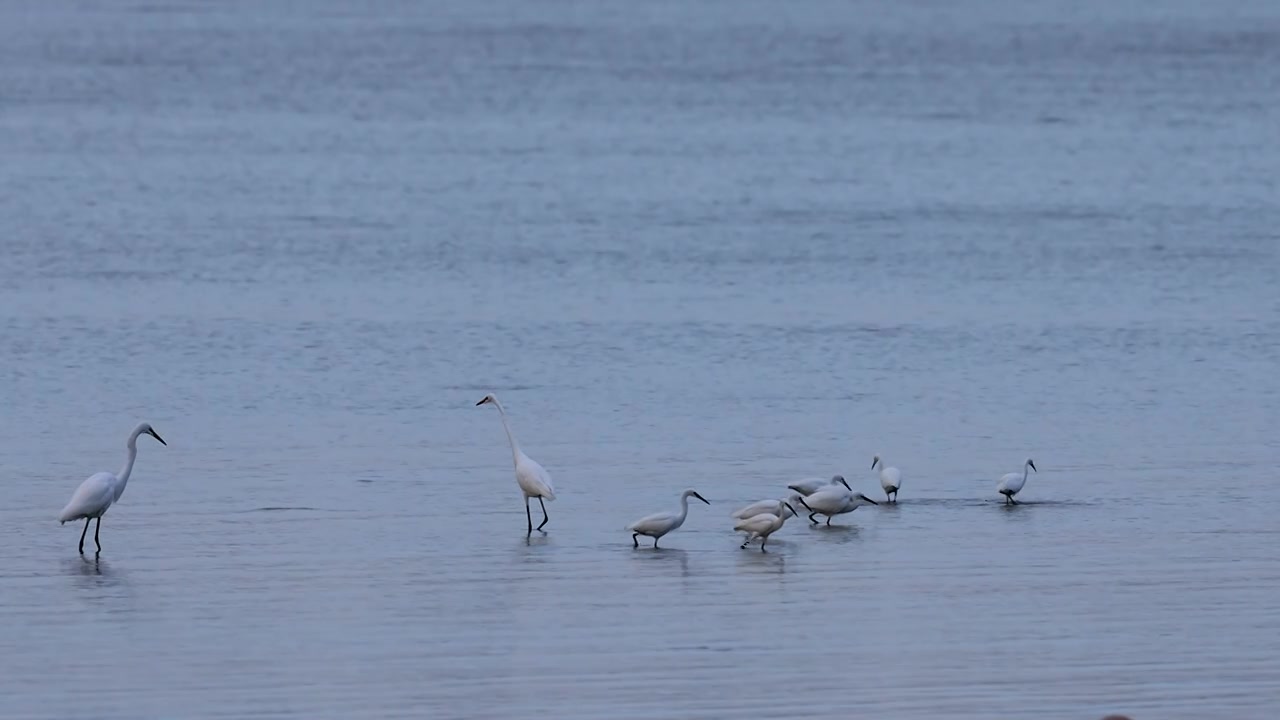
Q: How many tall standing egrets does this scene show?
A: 2